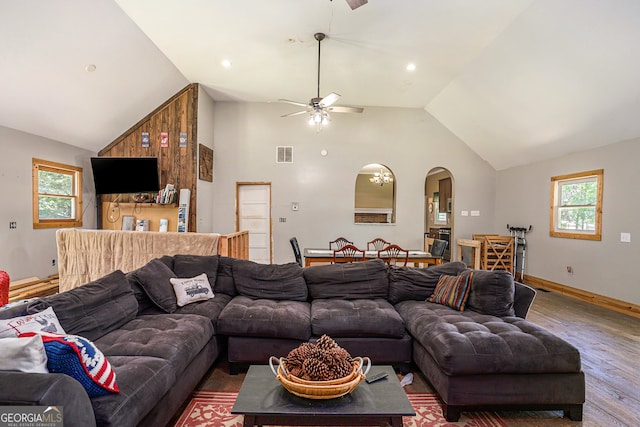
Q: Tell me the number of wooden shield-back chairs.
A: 4